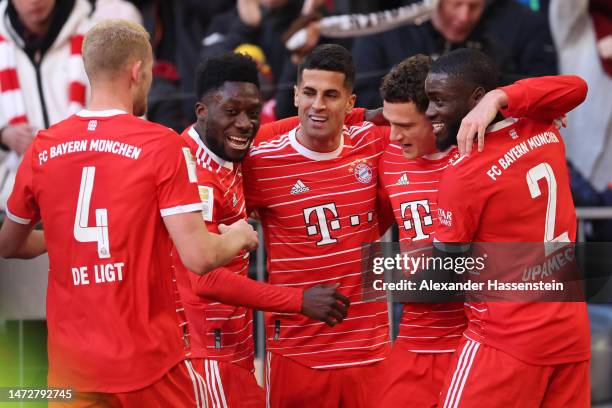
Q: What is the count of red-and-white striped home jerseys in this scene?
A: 5